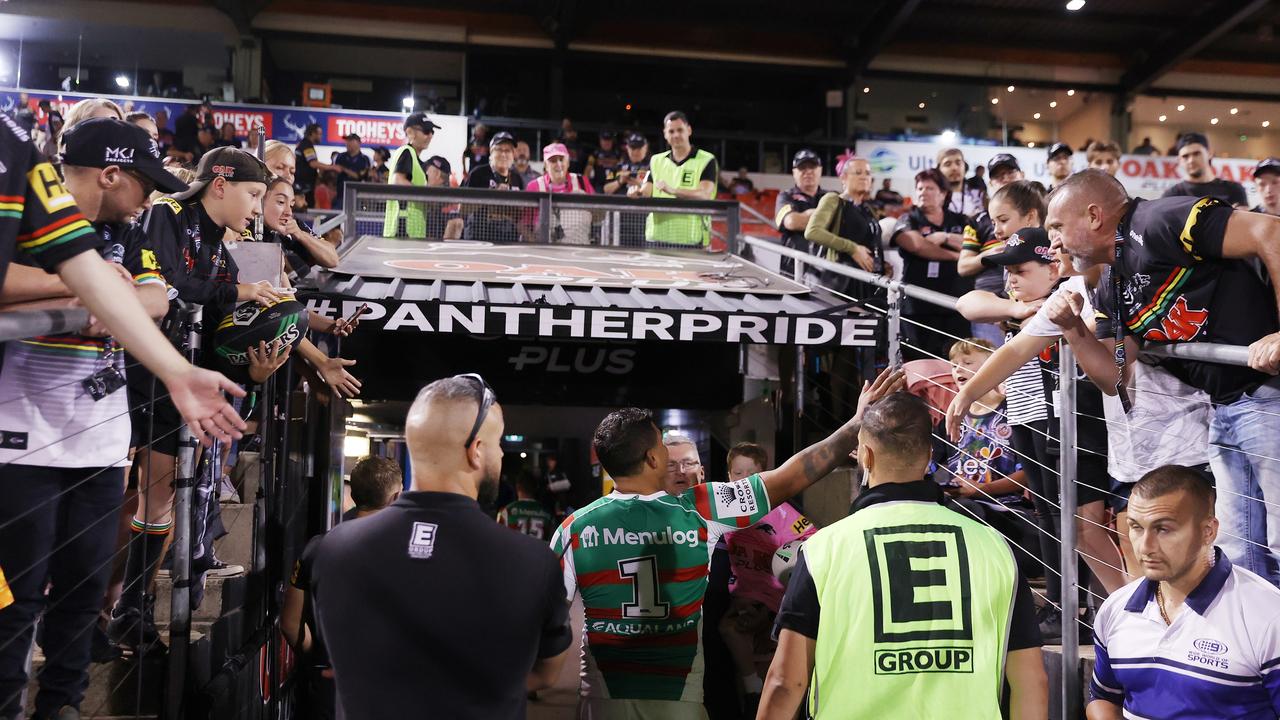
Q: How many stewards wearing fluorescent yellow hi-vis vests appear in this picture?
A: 3